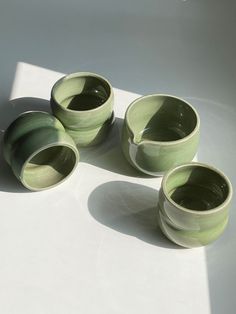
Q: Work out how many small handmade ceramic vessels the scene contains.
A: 4